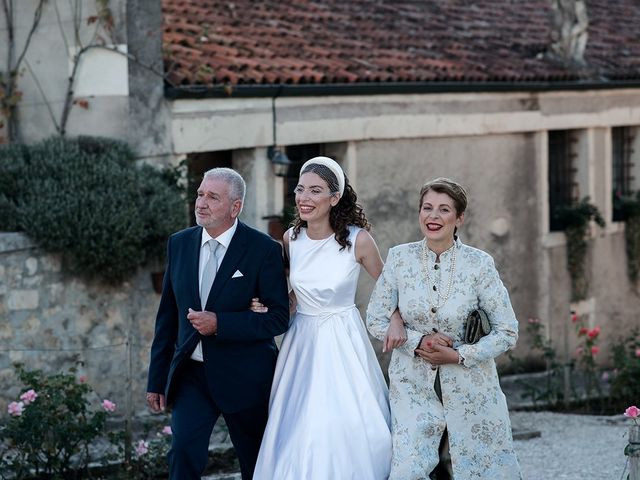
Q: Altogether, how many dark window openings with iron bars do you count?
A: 2